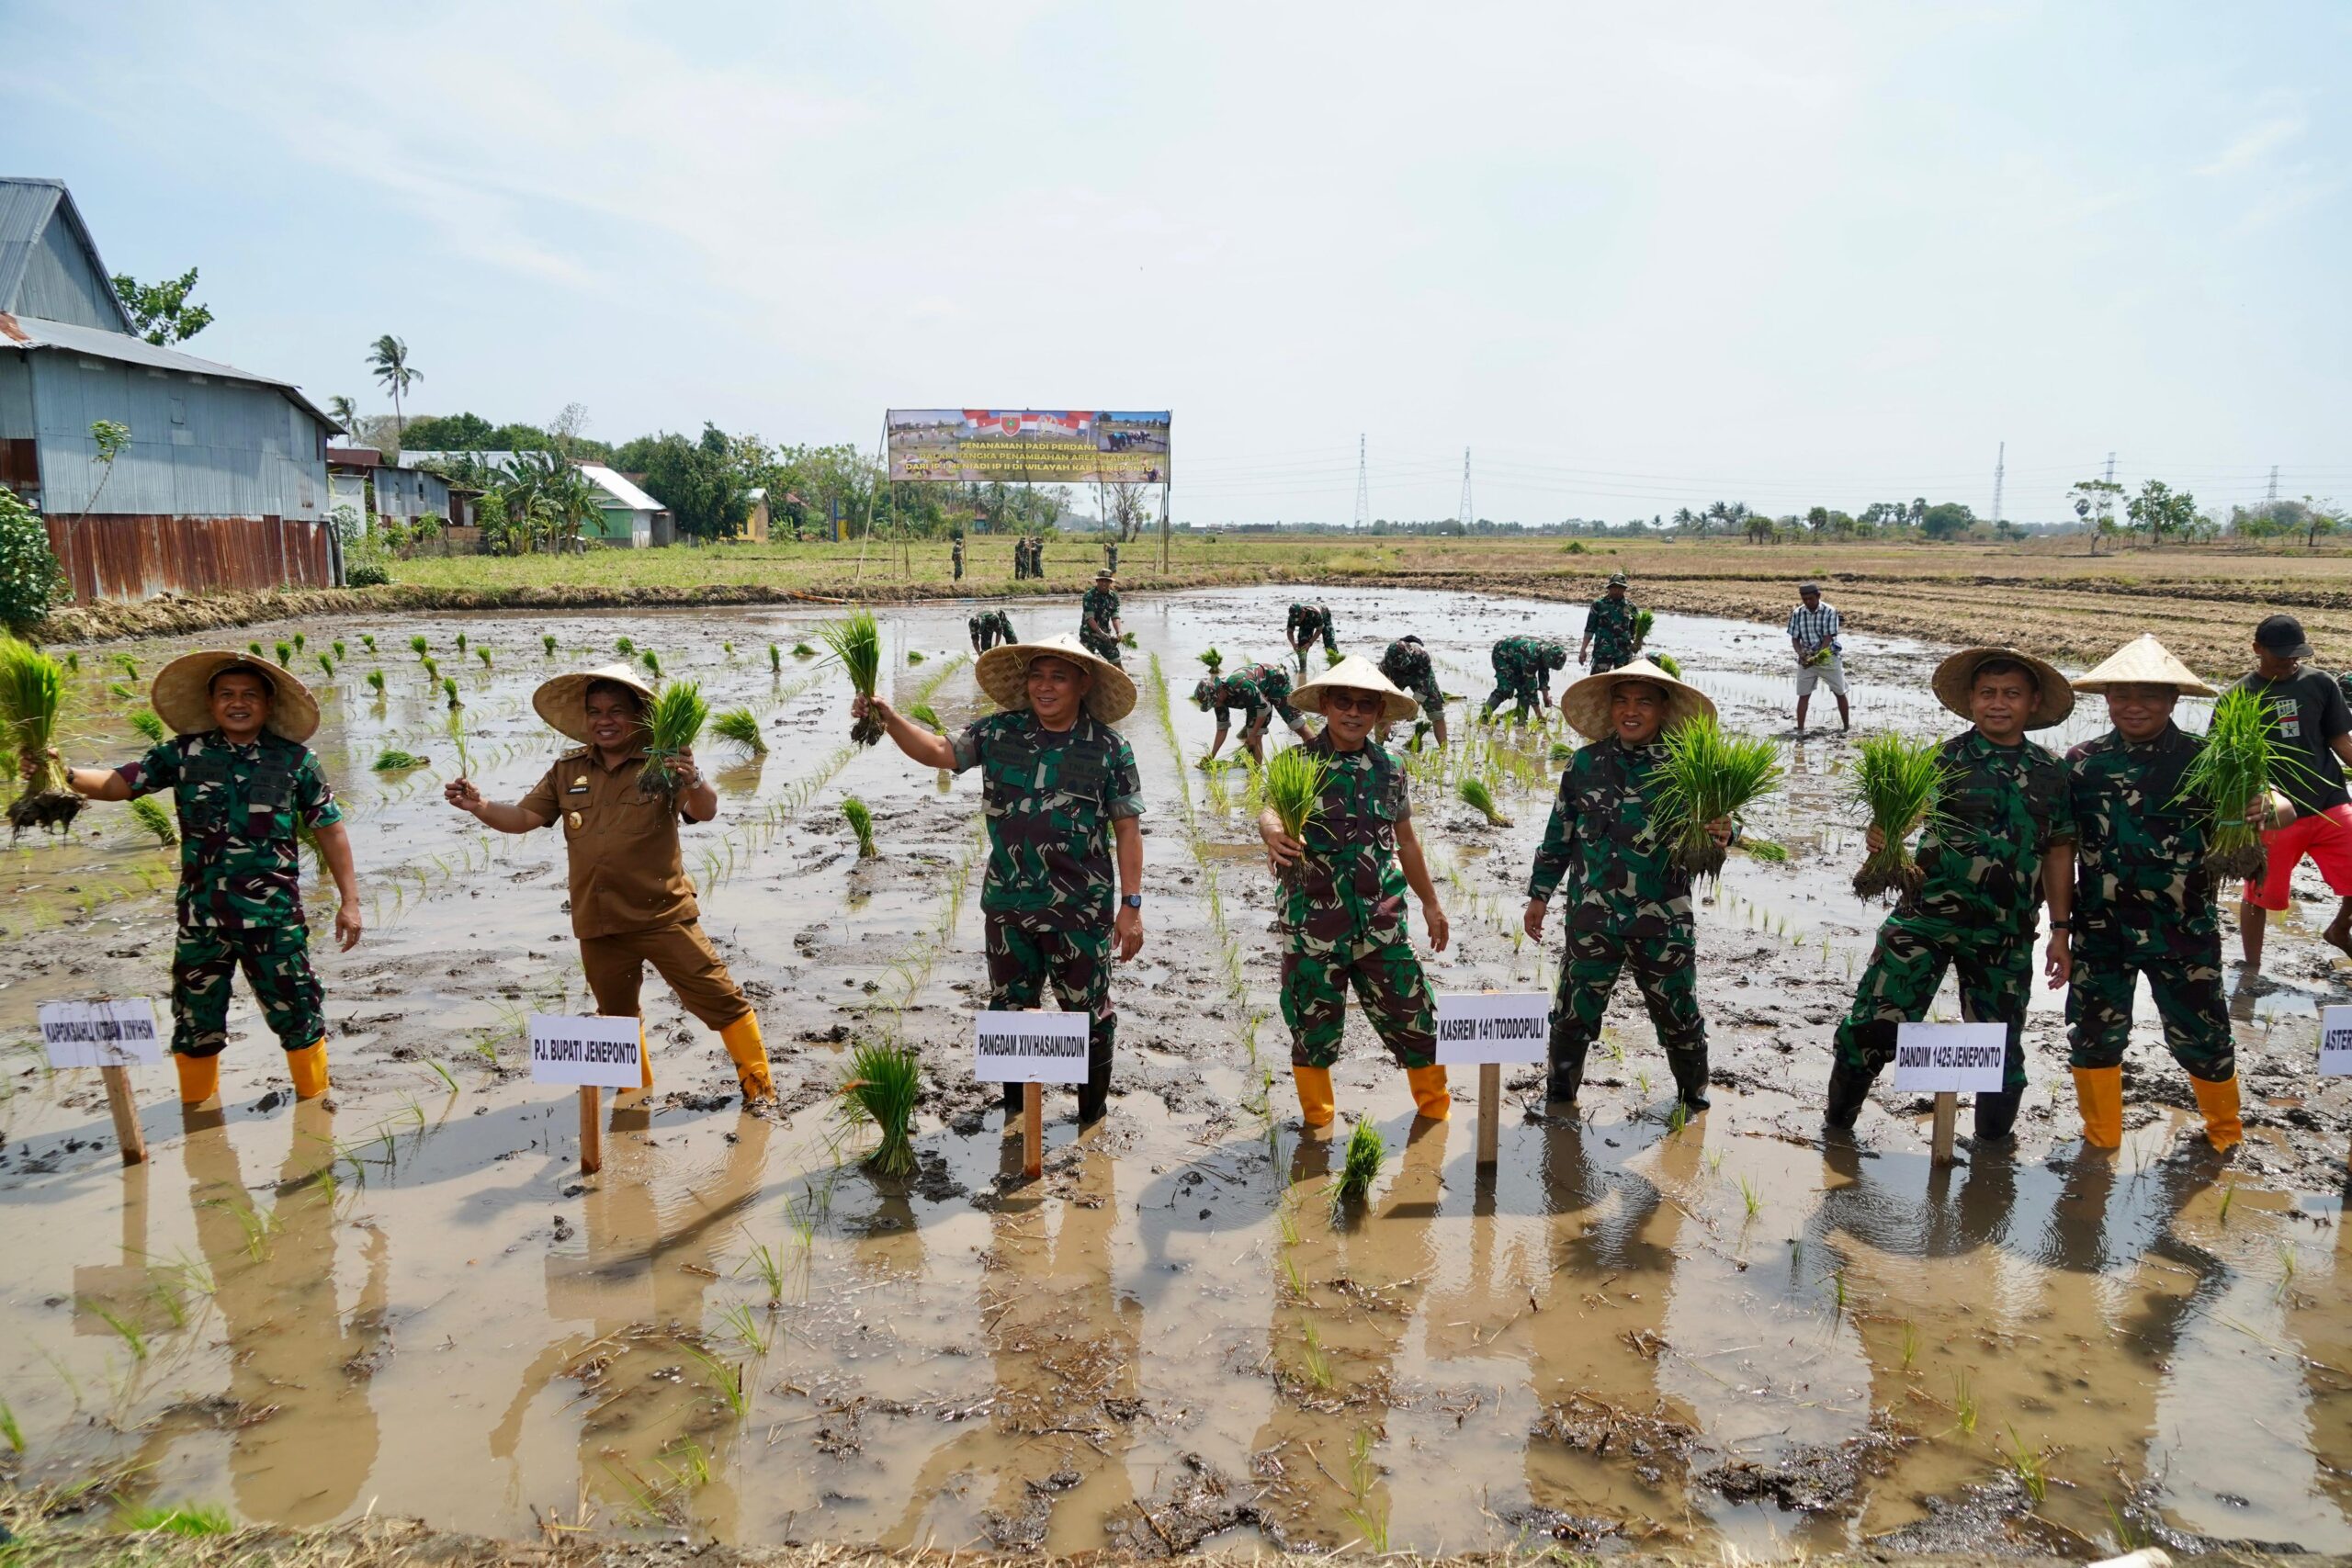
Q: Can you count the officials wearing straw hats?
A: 7